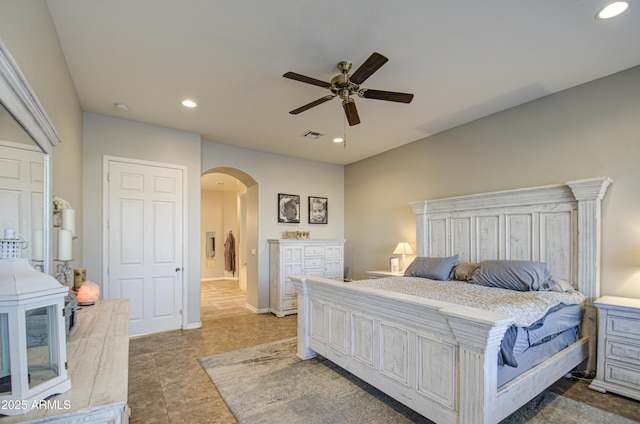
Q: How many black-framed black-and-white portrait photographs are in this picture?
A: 2